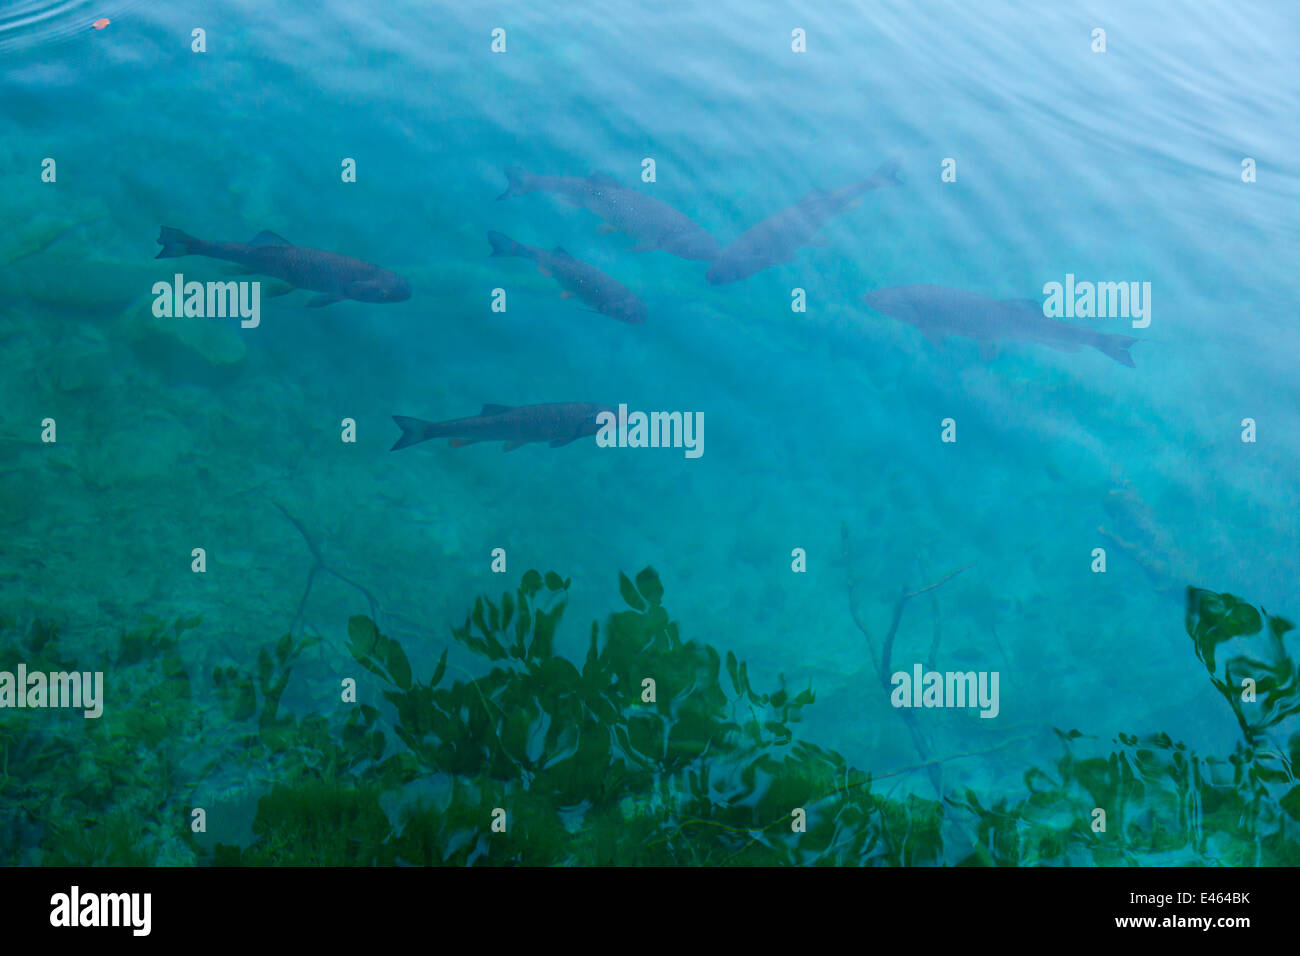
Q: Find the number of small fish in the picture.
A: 1